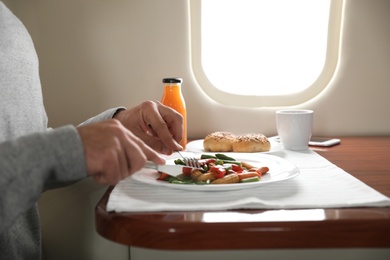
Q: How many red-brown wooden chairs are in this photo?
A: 0